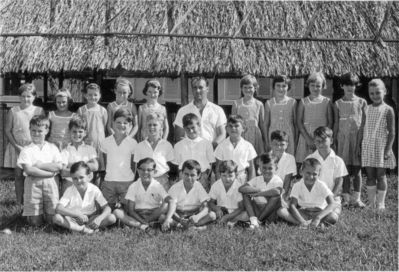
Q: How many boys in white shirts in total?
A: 14